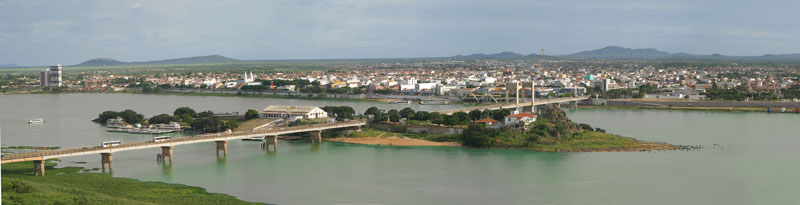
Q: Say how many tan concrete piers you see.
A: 6